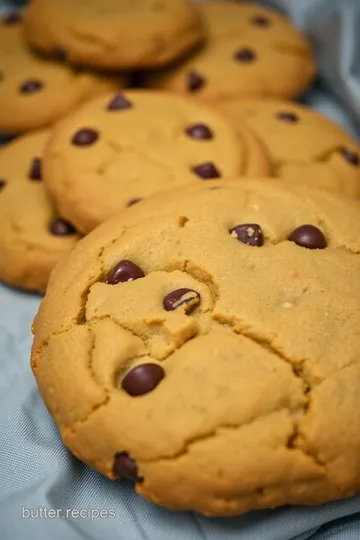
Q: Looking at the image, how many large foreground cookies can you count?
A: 1